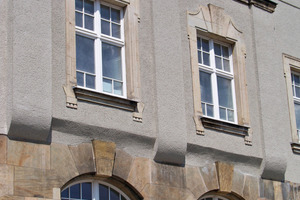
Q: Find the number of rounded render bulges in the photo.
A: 3